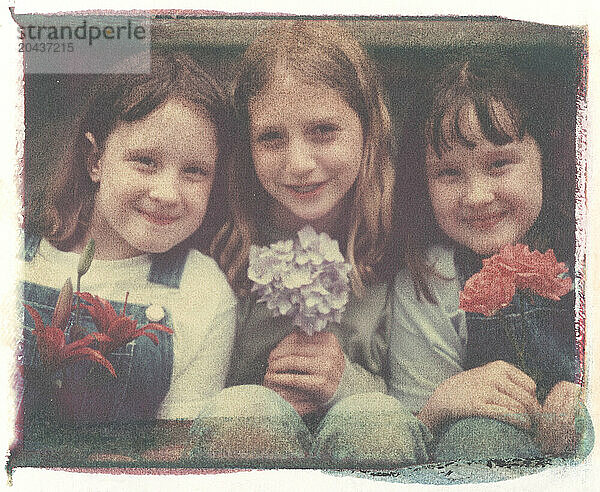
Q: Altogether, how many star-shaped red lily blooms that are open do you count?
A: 2